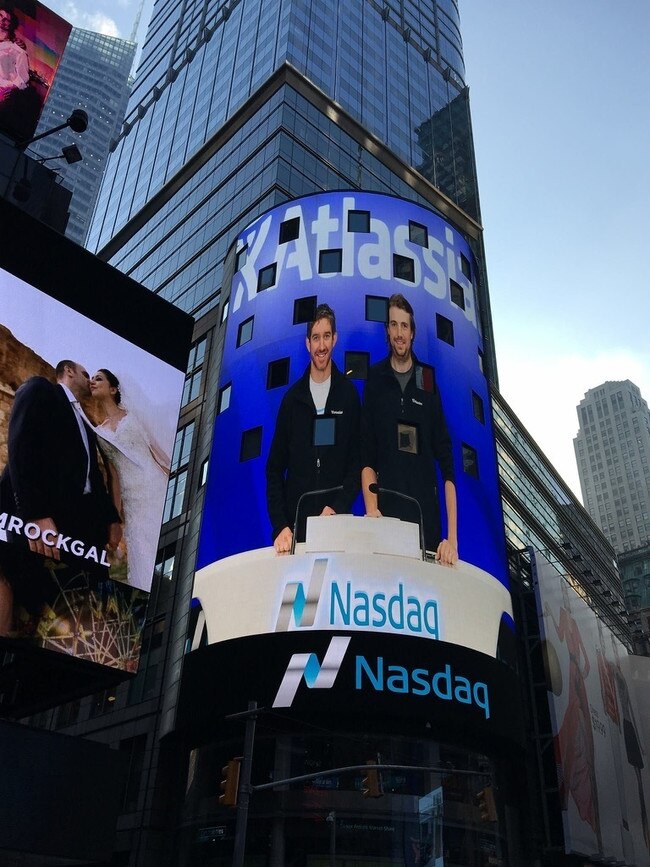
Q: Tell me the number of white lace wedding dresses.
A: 1